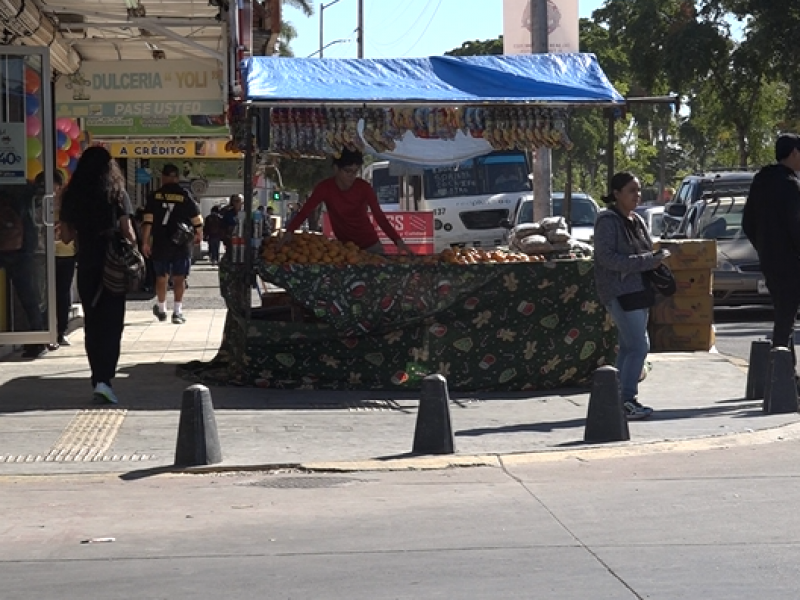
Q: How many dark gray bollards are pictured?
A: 5